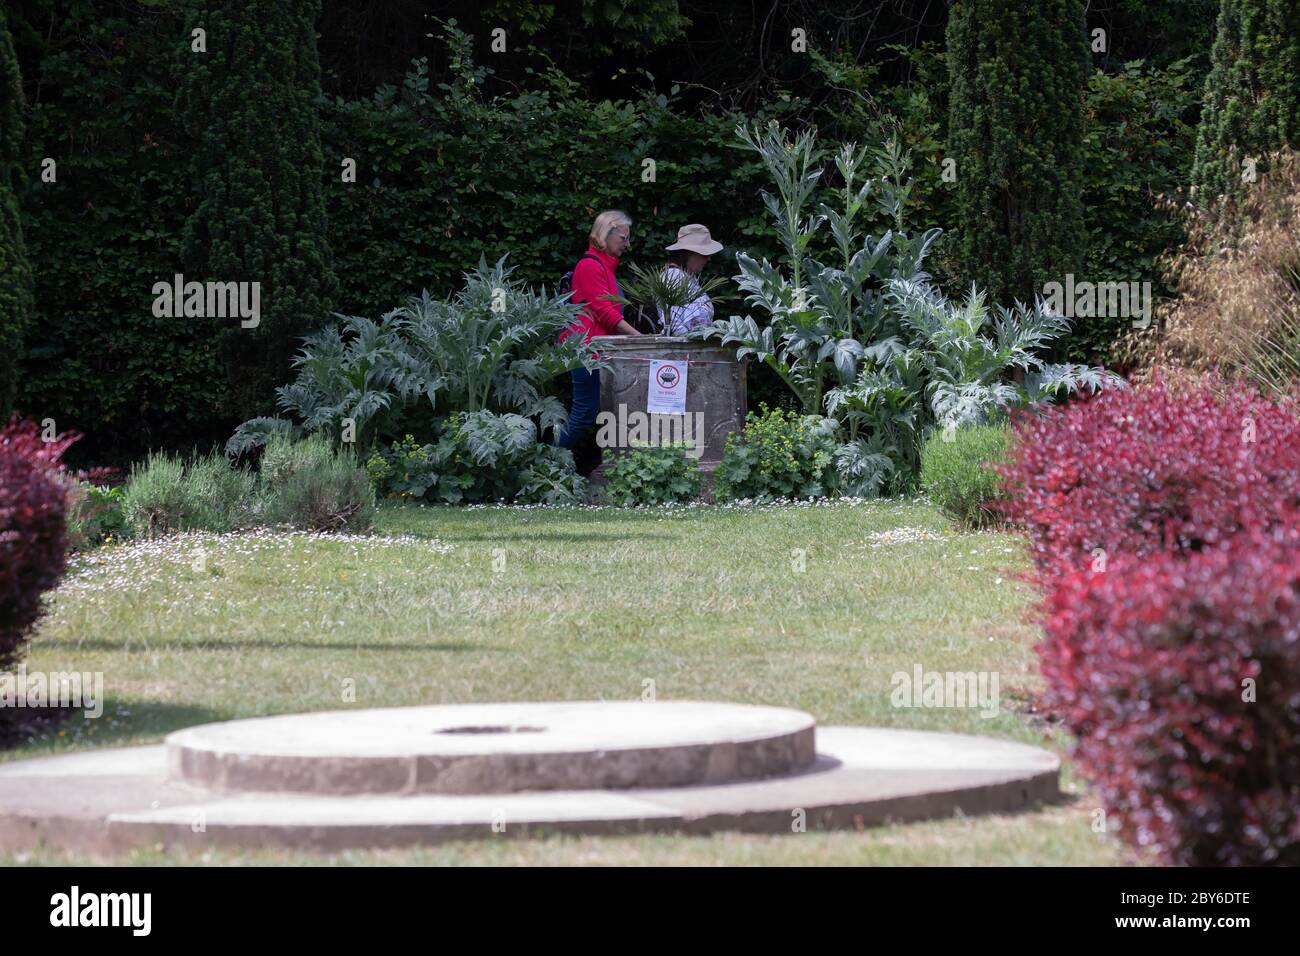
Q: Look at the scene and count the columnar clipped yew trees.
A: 4